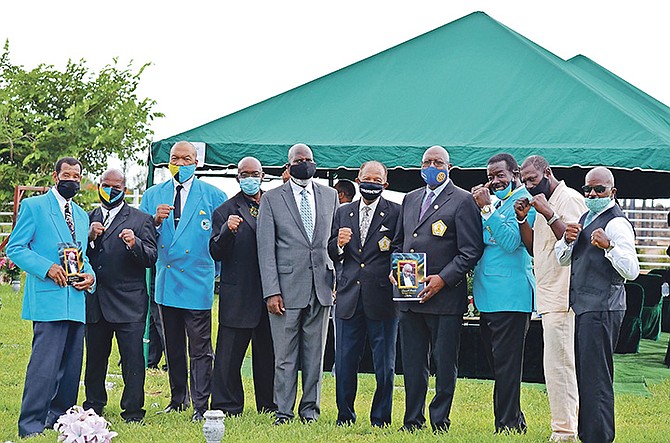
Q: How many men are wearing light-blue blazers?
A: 3